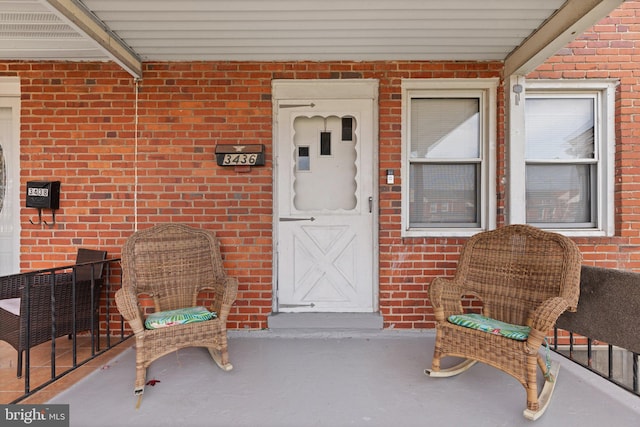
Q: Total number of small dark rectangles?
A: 3